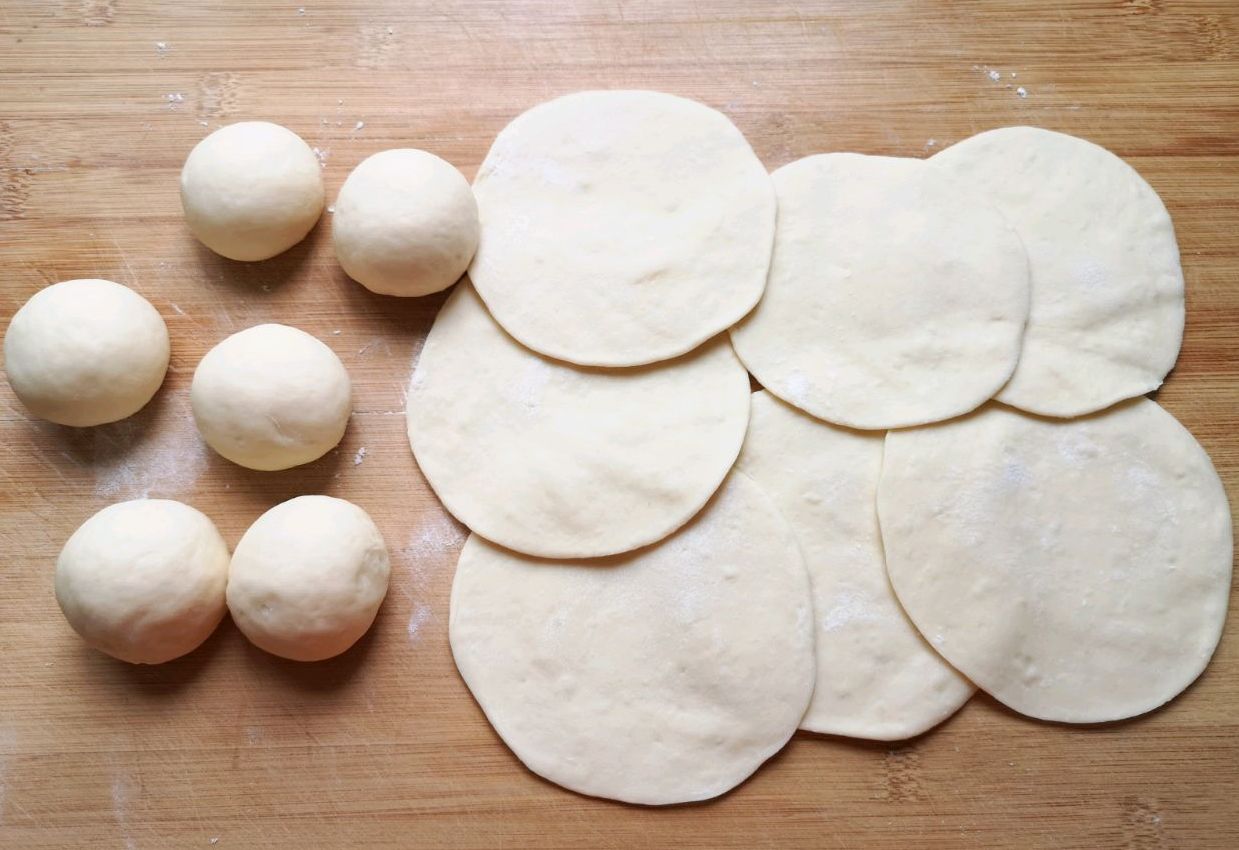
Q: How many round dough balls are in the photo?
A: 6